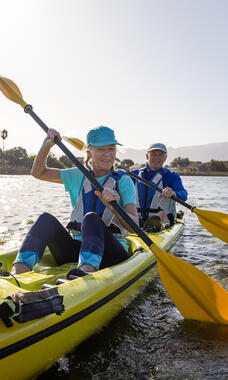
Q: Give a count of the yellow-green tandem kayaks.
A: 1